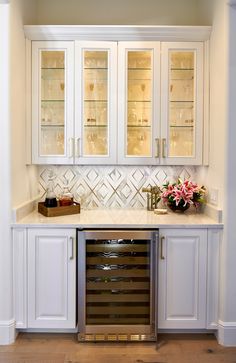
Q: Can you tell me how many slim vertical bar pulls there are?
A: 6